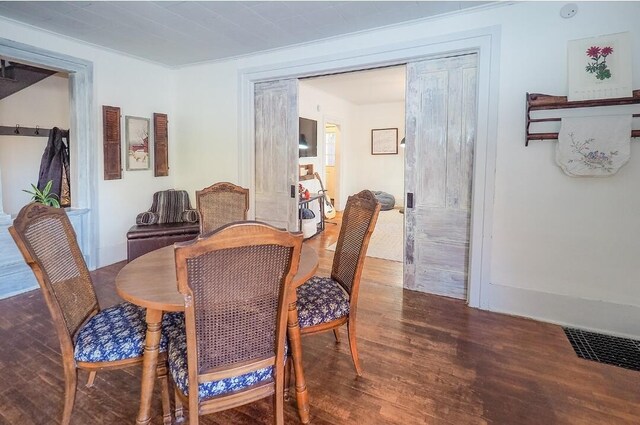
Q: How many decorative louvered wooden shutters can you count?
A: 2